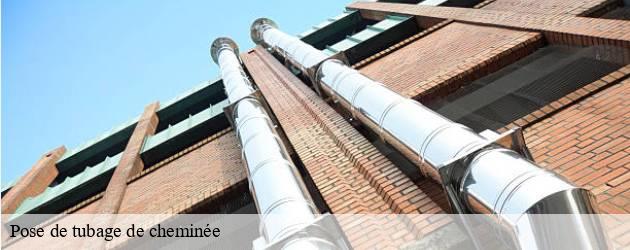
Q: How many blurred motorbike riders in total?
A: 0